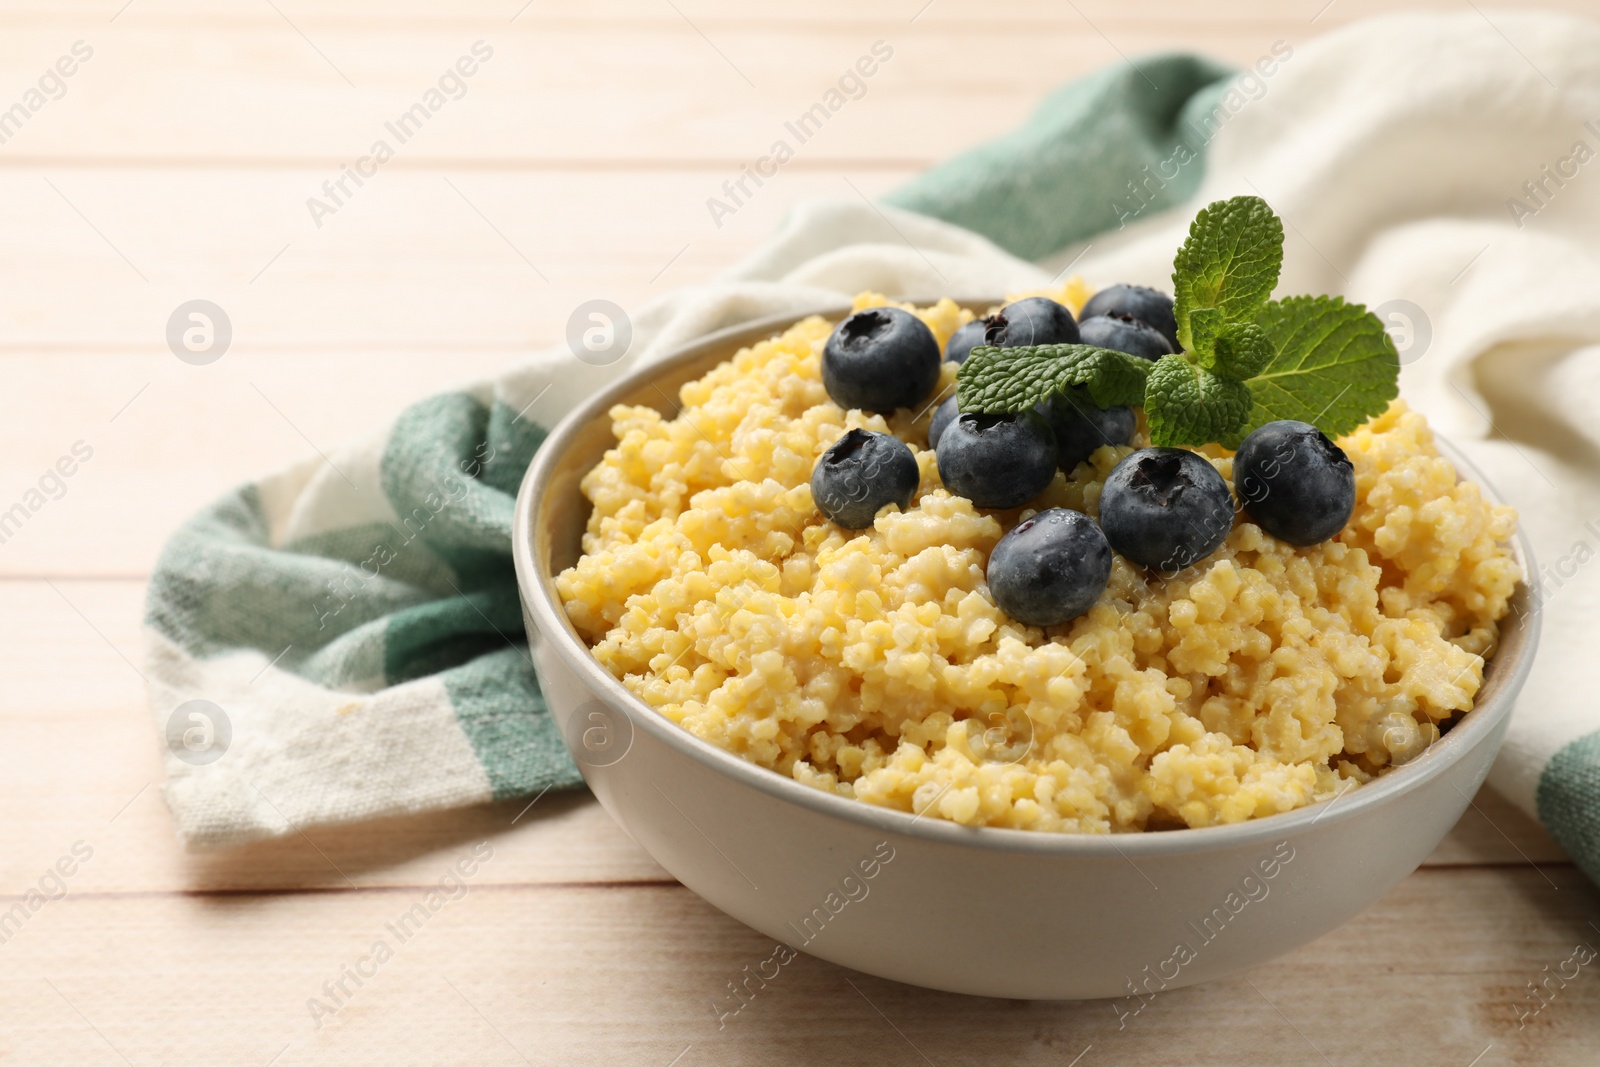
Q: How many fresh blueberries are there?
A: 12